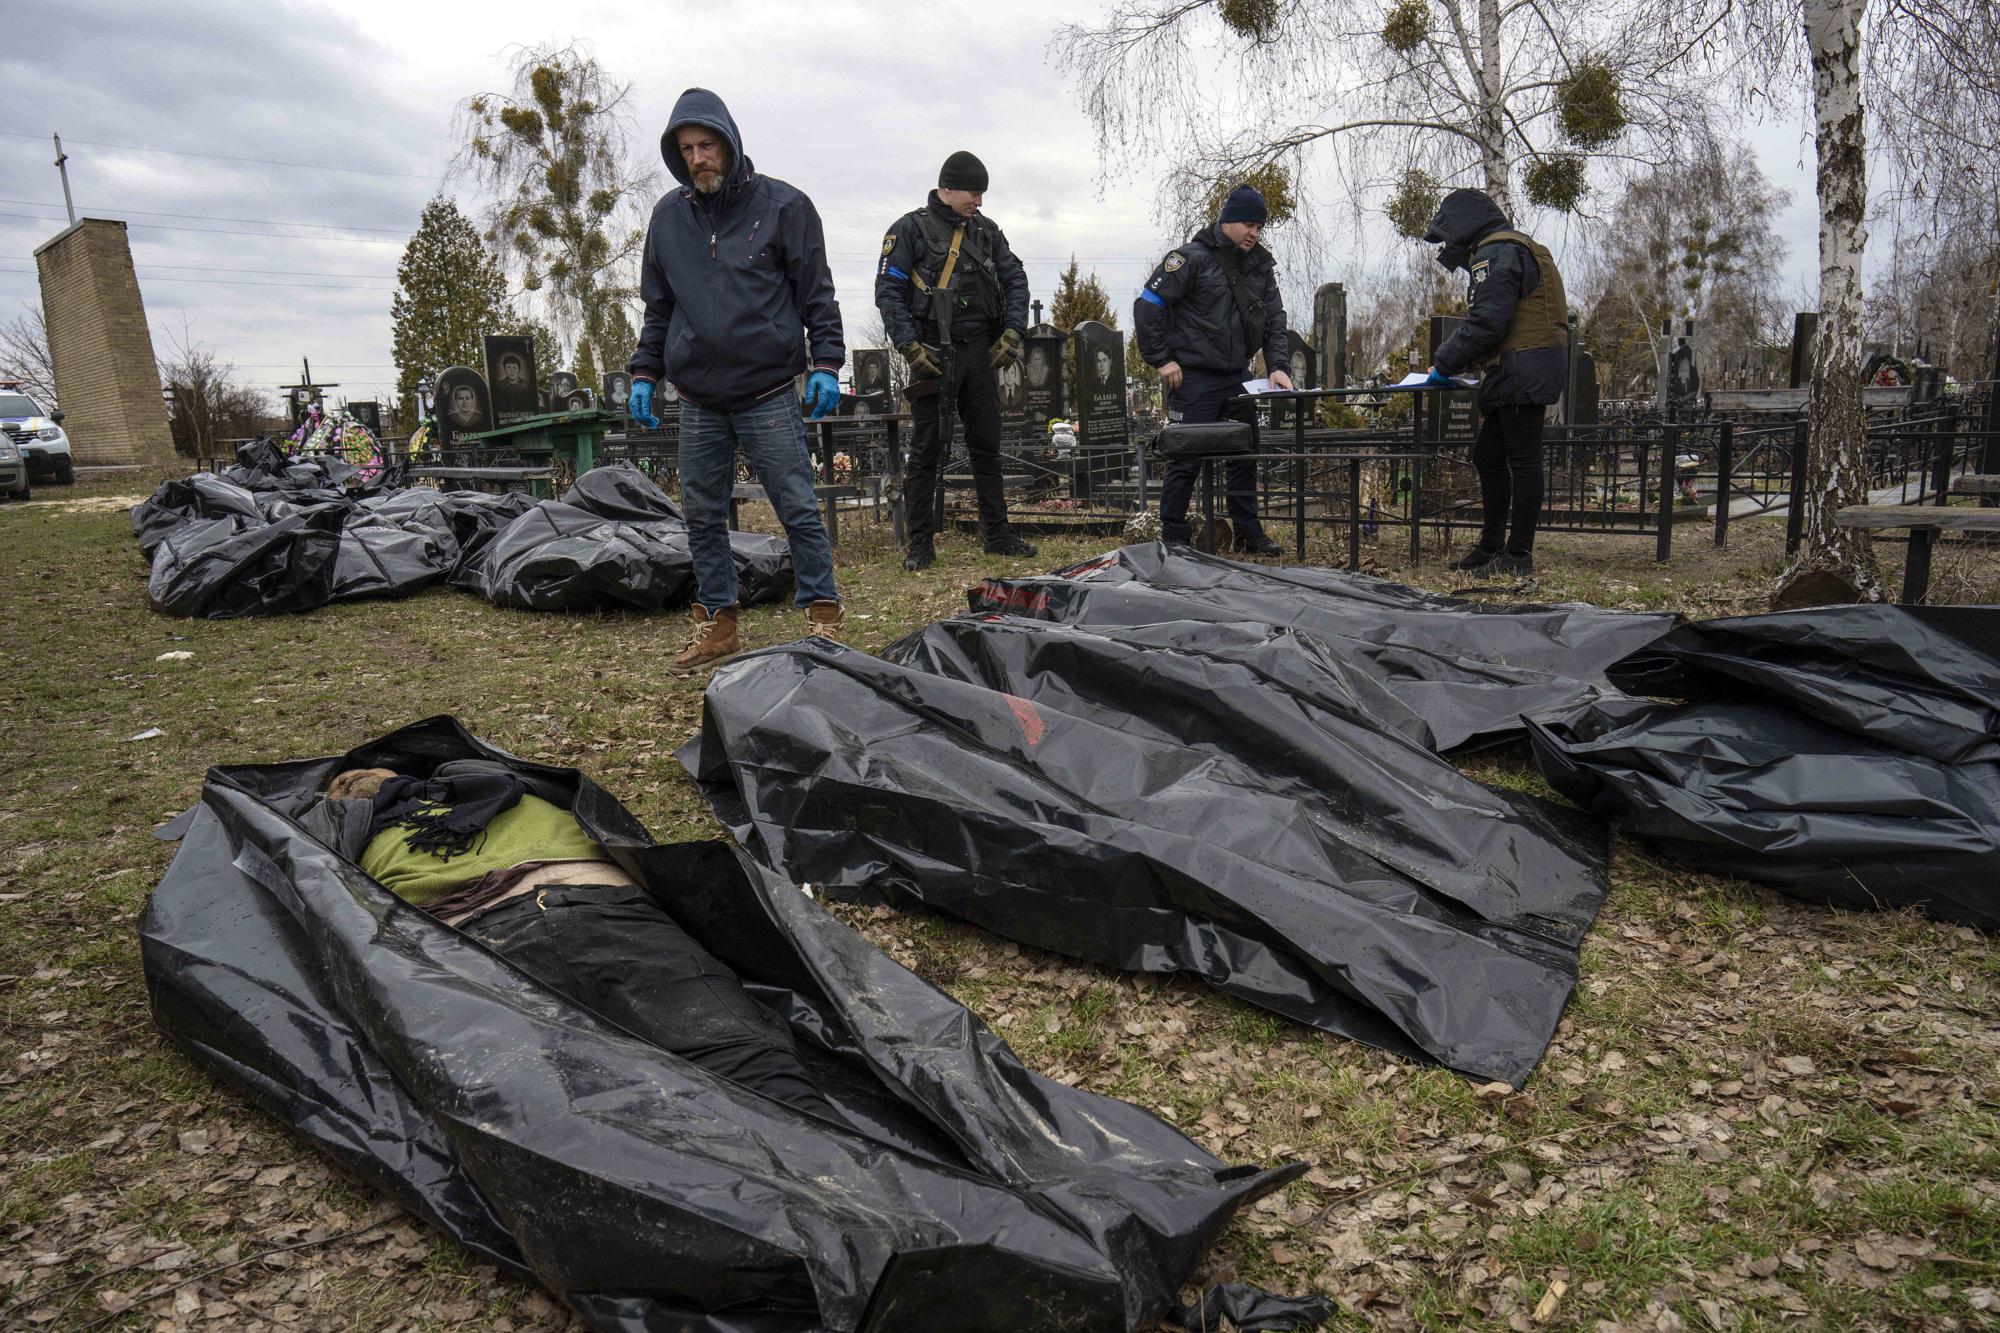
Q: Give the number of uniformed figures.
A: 3